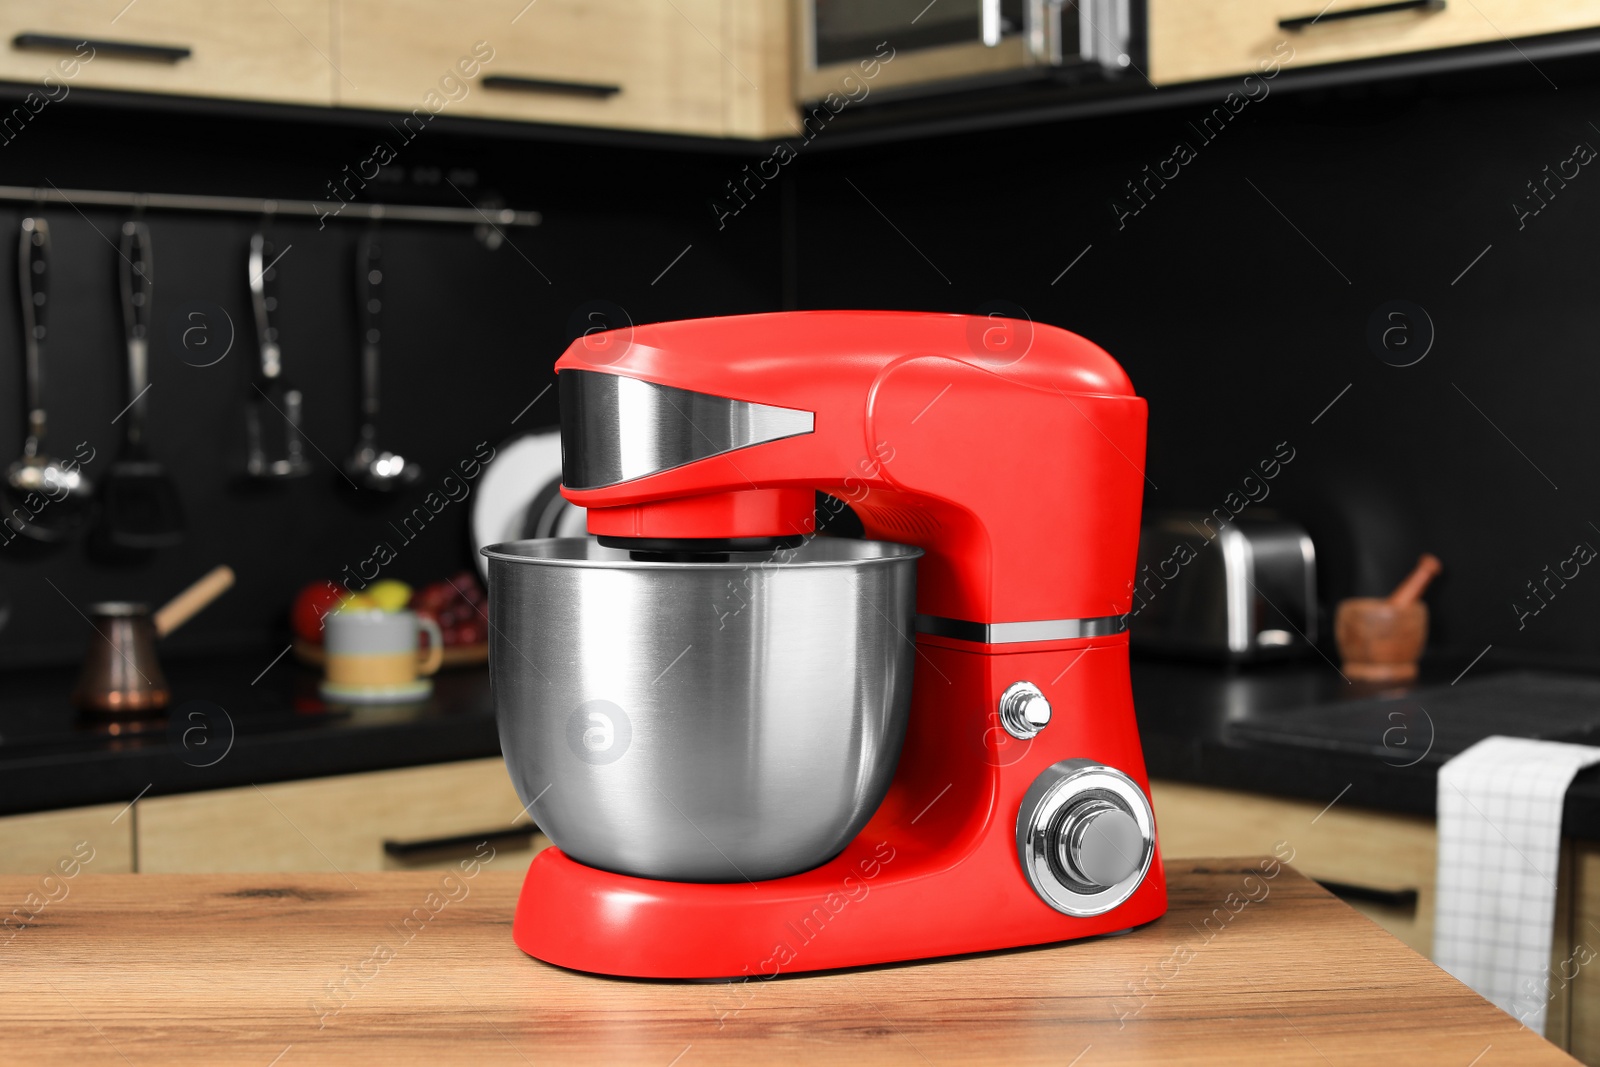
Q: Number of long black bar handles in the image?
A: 5